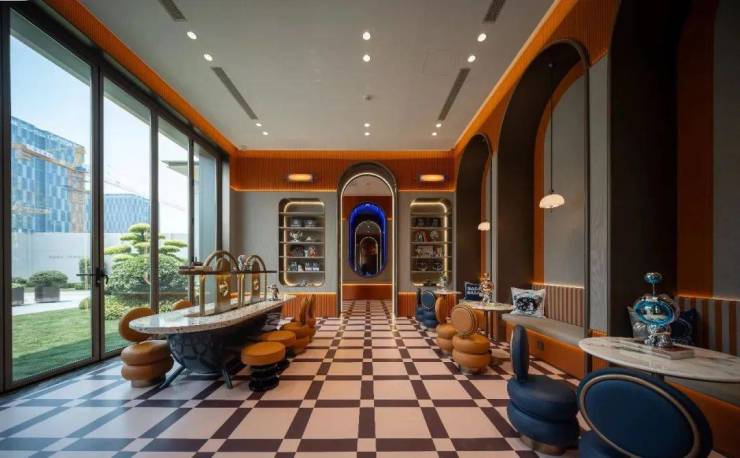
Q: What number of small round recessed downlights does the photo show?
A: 12